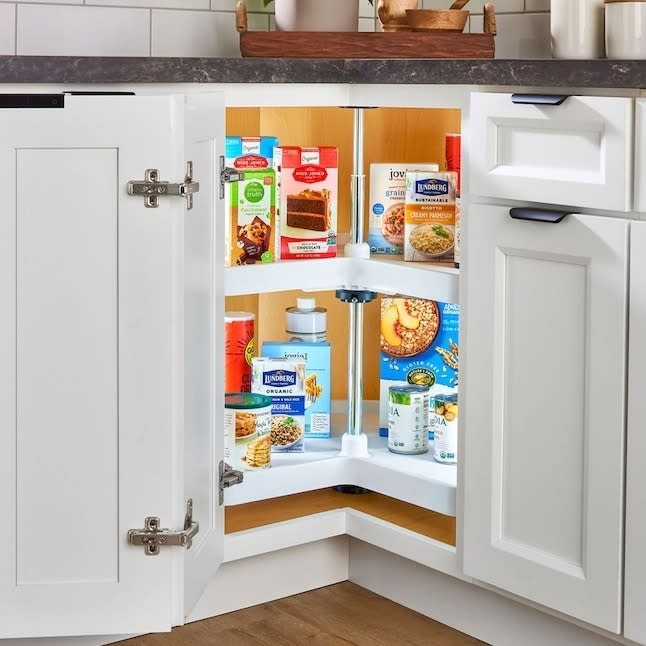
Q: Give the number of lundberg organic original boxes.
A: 1